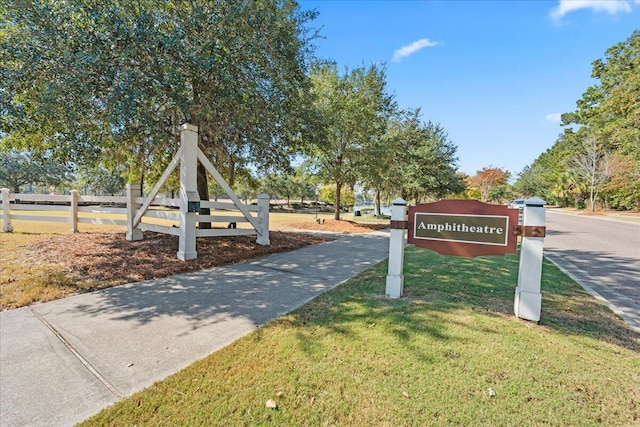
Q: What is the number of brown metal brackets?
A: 2